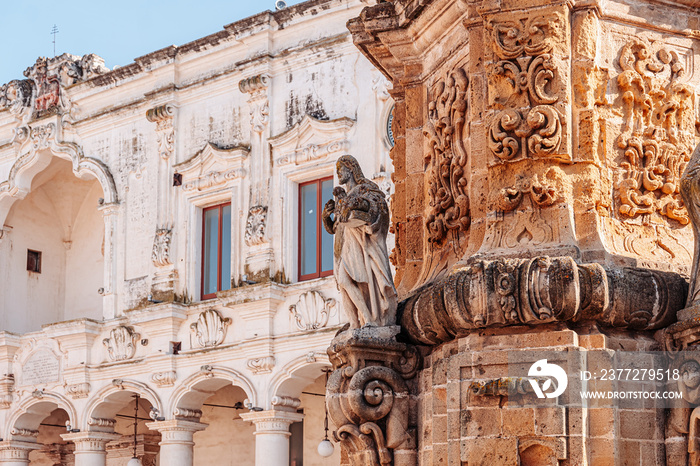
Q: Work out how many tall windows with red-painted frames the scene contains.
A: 2